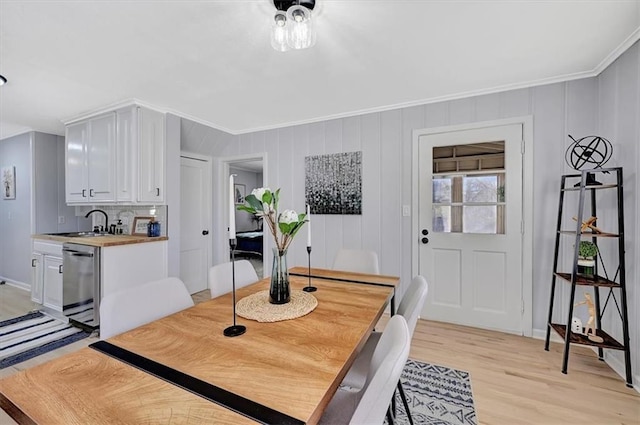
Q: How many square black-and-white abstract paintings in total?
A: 1